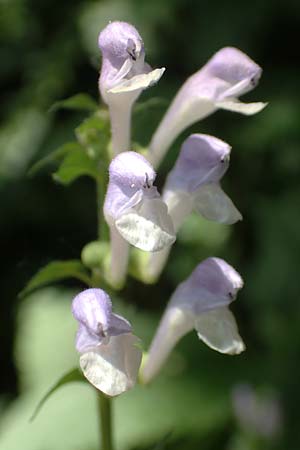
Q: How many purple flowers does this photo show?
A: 6